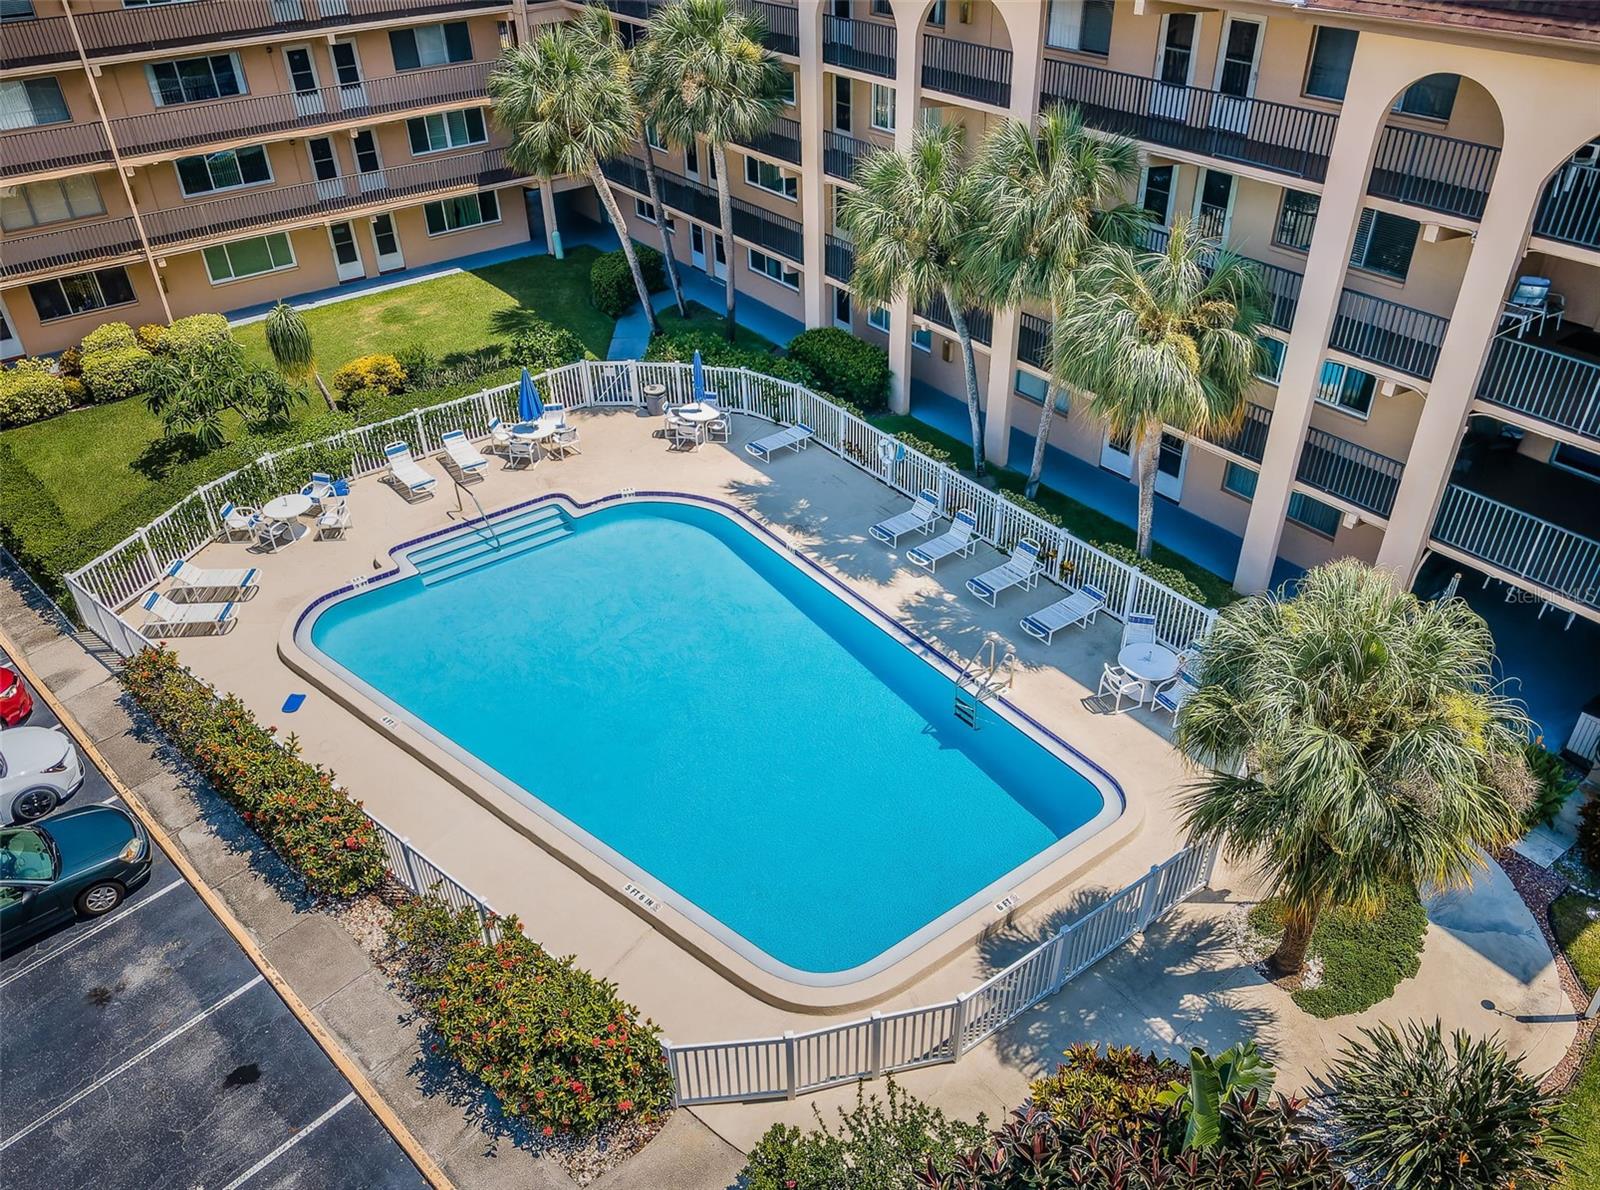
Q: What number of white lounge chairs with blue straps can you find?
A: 9